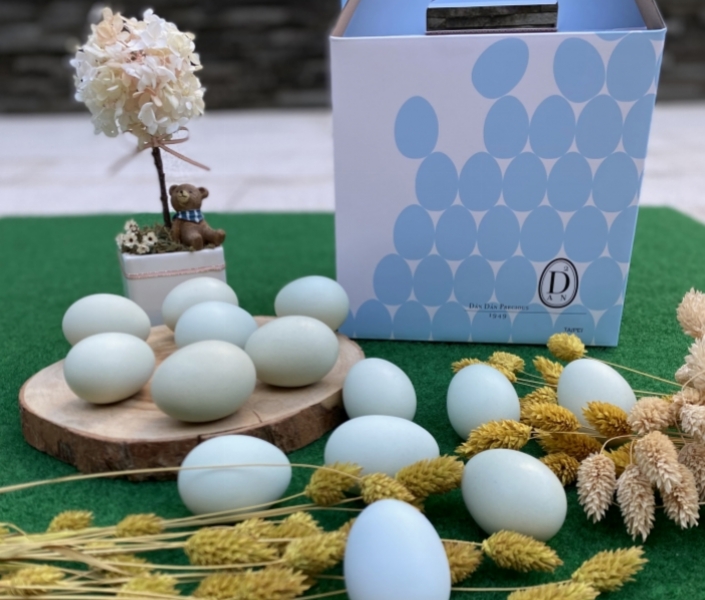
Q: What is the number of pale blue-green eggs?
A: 14